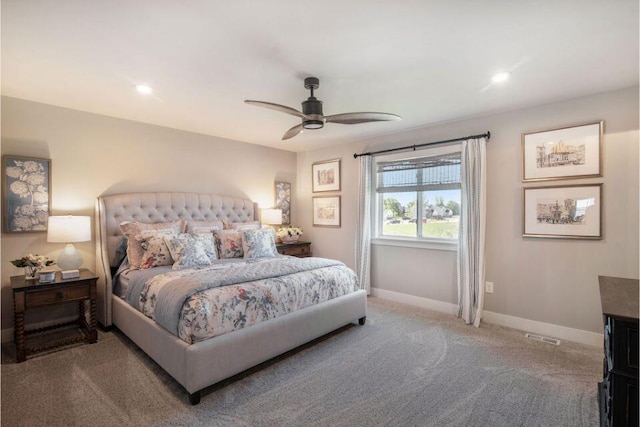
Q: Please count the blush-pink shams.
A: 3